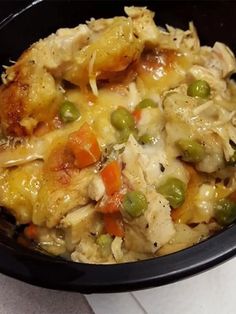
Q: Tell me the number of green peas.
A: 11